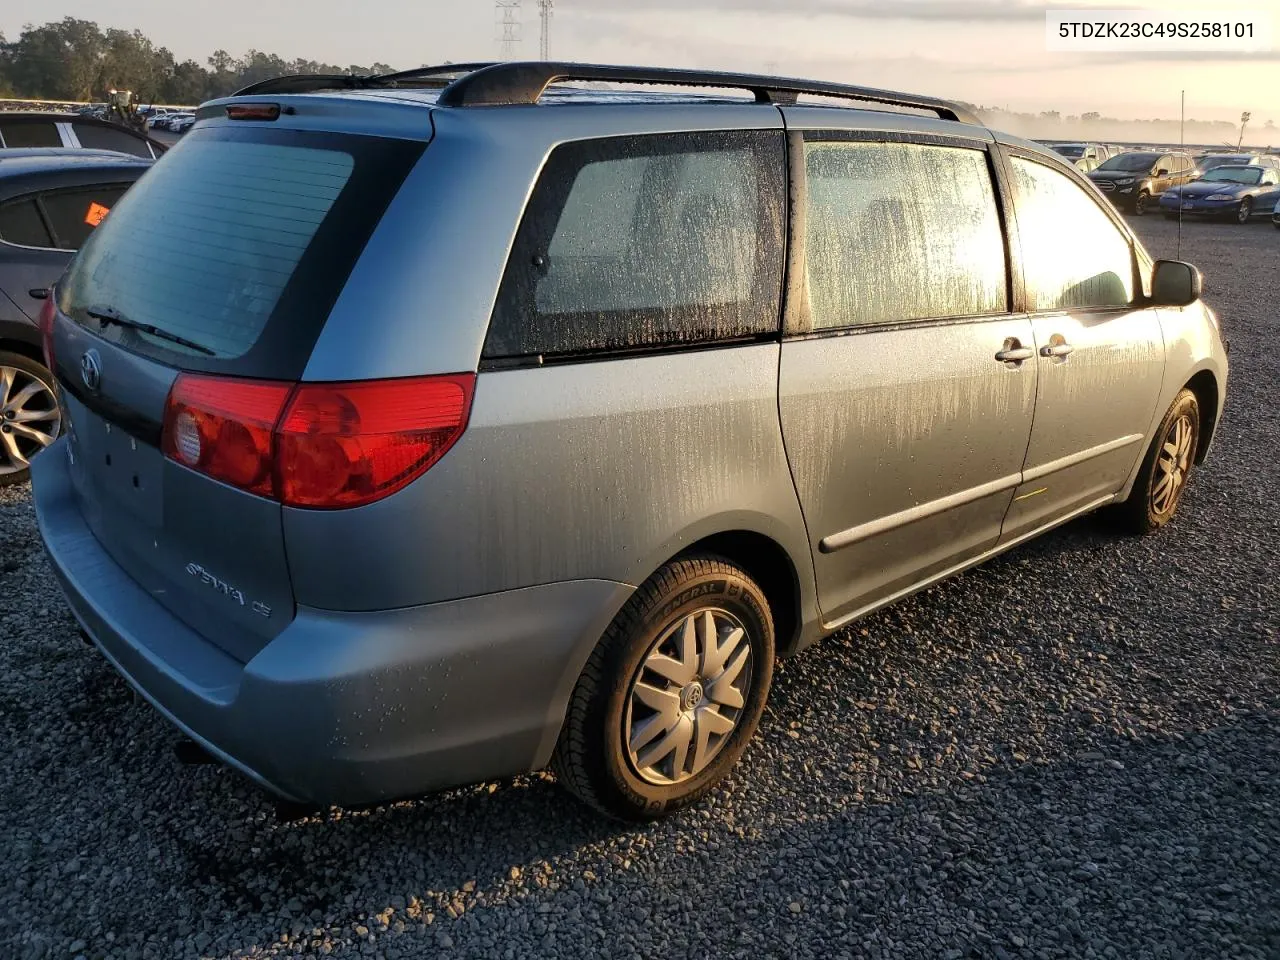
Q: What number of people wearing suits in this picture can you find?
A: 0